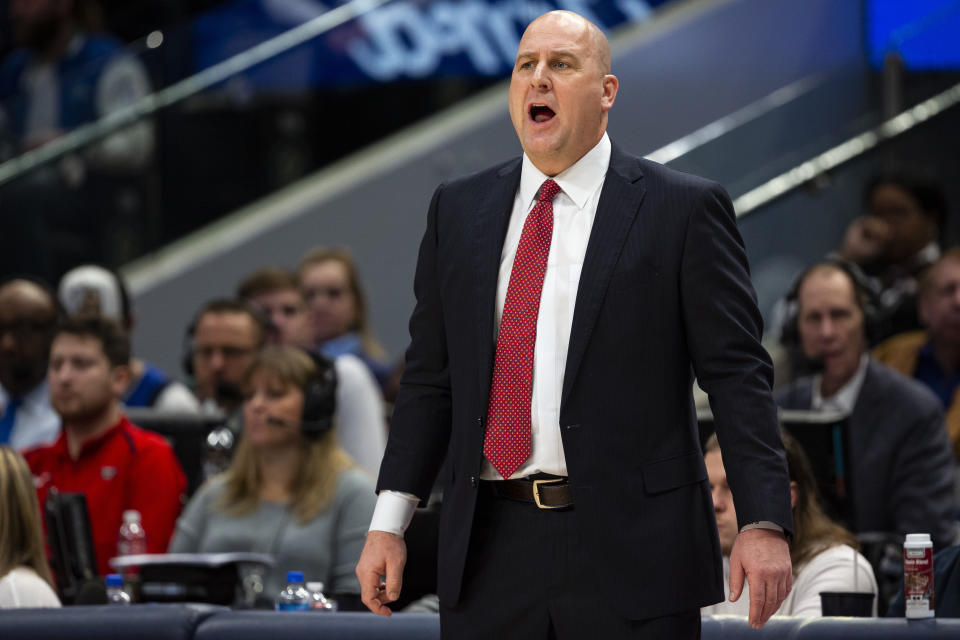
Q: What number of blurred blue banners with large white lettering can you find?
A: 1